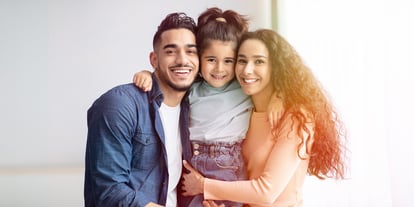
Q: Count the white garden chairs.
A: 0